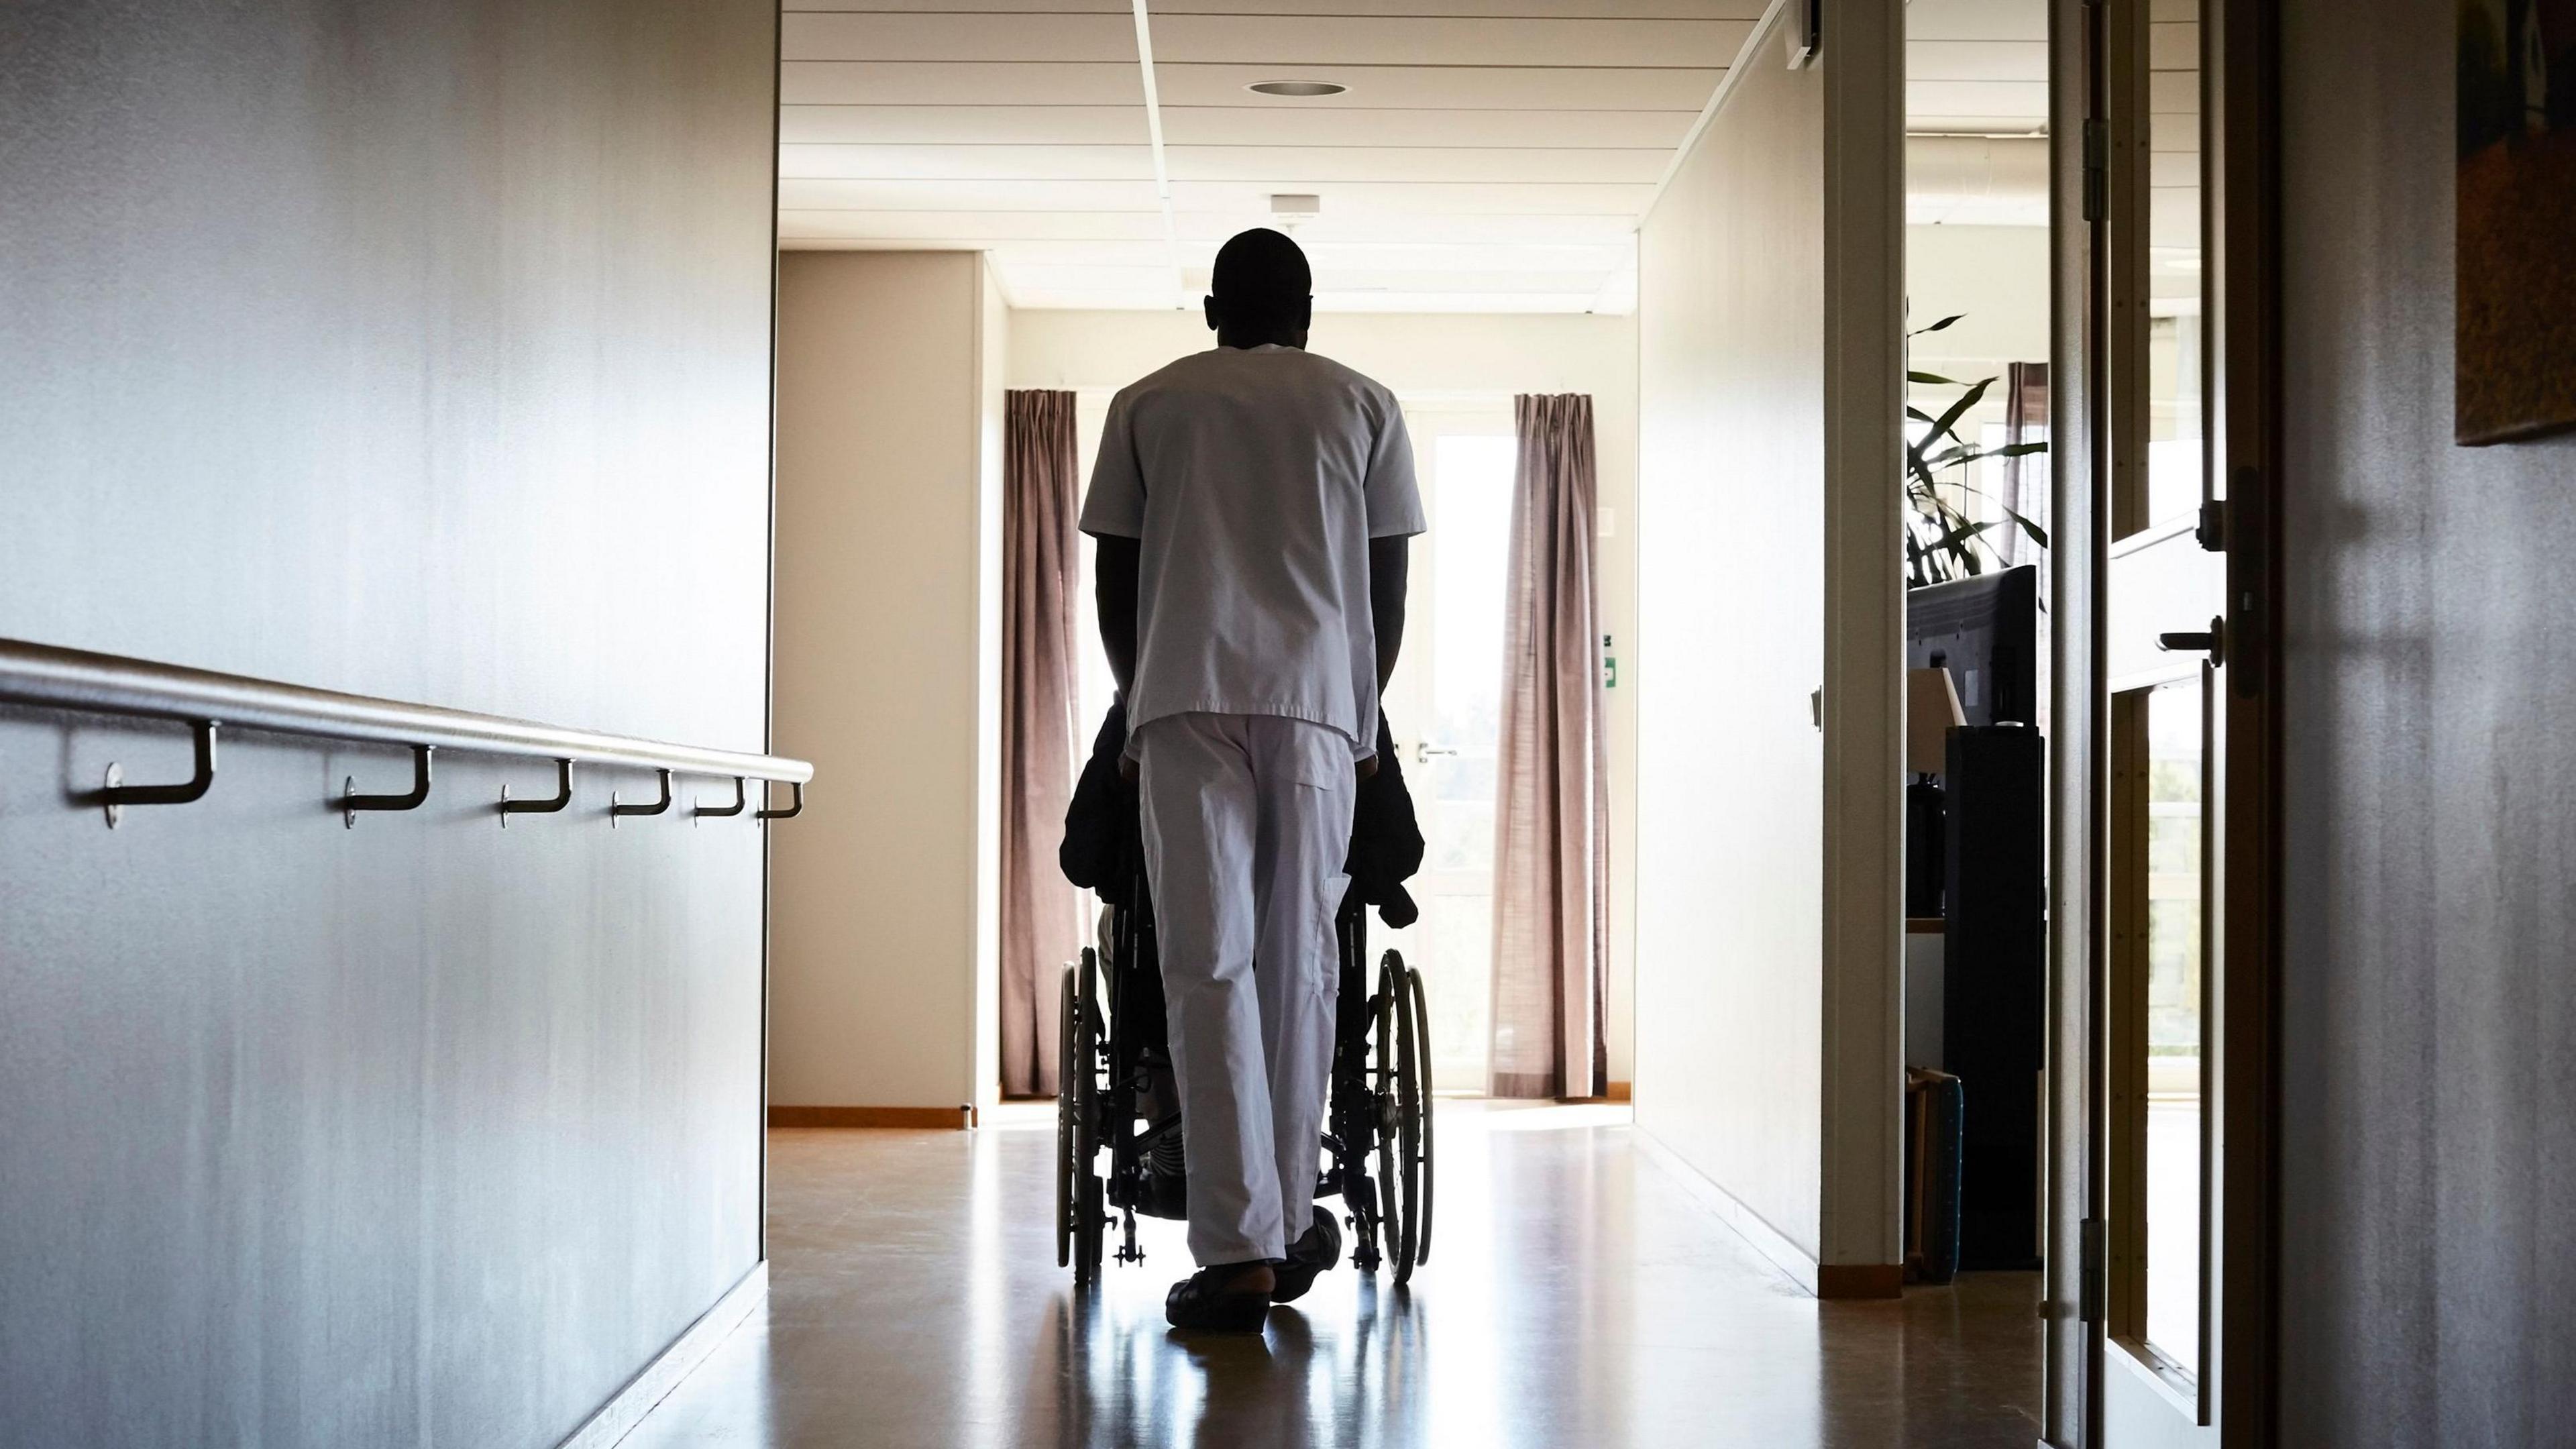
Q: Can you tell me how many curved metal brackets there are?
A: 6